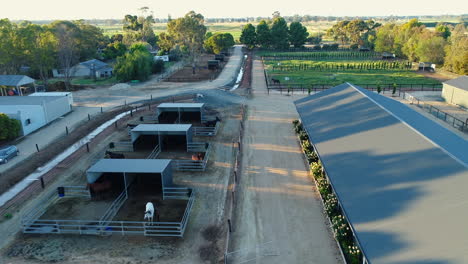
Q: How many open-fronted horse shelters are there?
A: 3